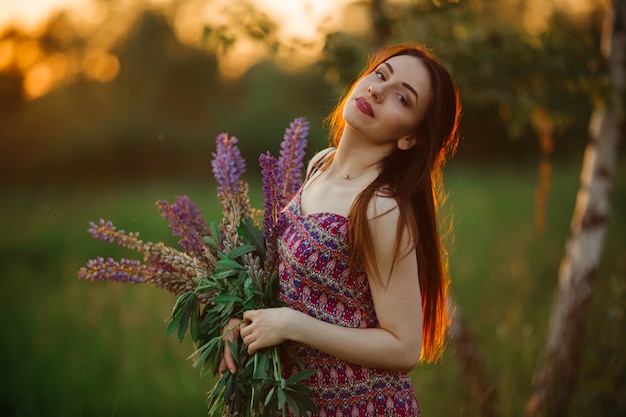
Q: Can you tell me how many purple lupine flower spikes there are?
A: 6